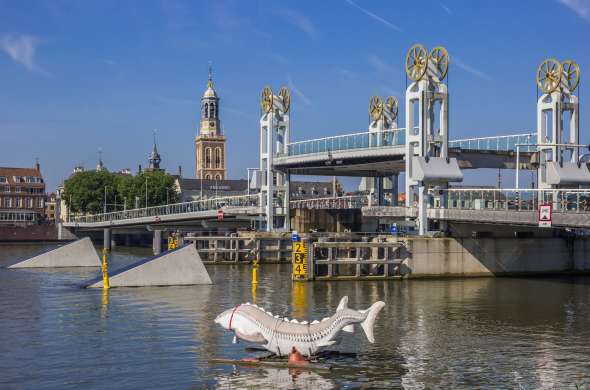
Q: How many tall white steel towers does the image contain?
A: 4